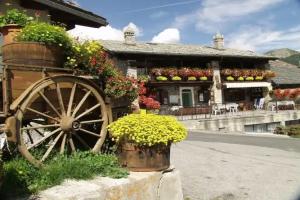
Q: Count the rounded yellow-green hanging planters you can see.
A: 8